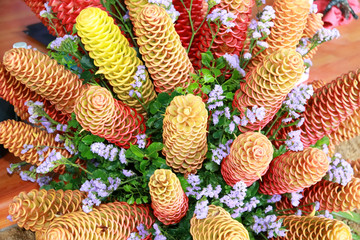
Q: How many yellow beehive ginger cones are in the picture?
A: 1